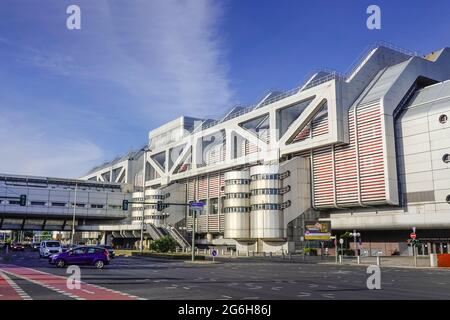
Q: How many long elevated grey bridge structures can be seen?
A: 1